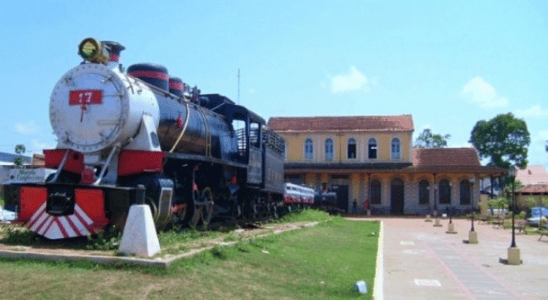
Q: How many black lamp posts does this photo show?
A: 5